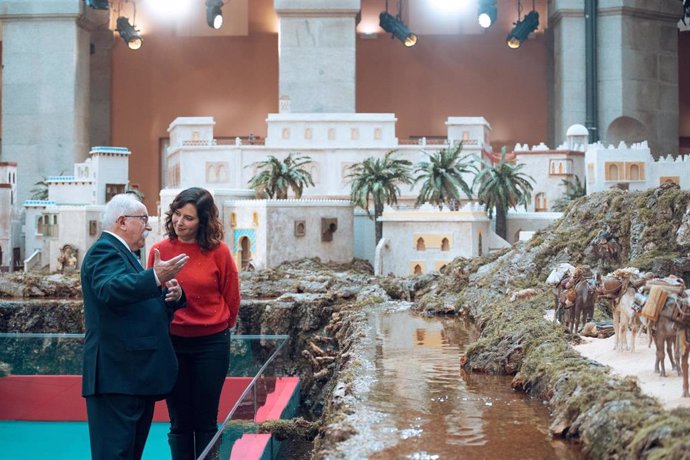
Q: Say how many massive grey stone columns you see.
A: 3